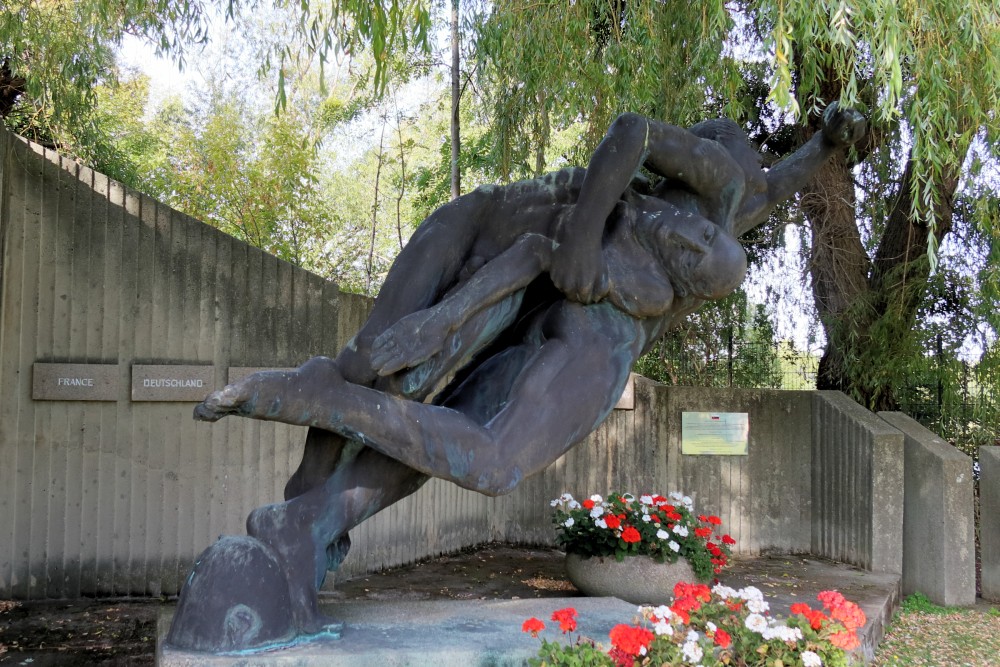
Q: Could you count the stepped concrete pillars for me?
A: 3